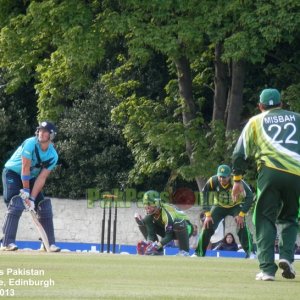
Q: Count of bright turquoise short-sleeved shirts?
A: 1